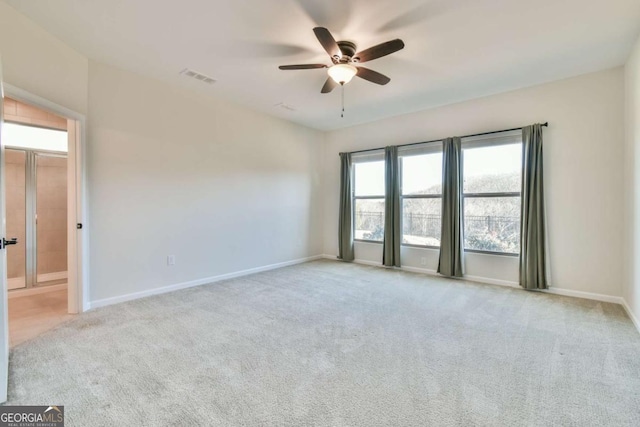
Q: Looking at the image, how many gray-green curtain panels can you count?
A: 4